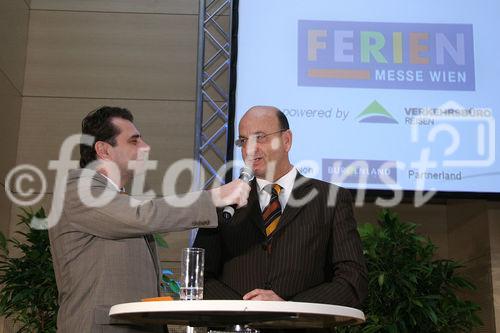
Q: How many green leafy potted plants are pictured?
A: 2